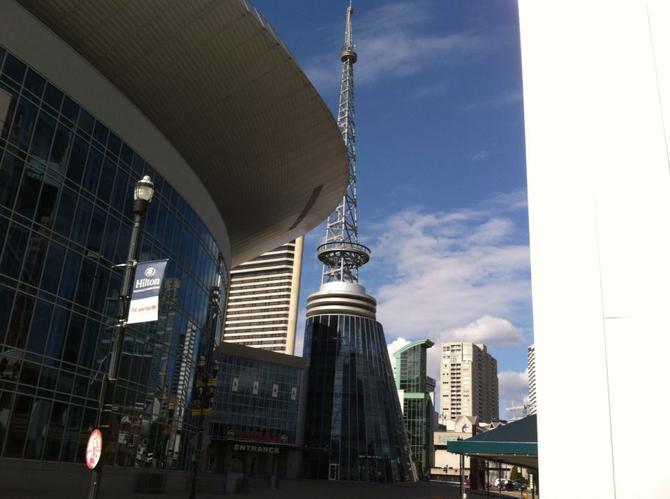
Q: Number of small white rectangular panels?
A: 4